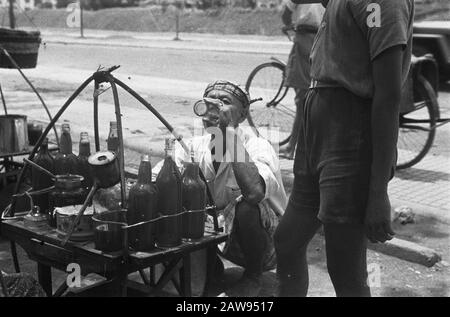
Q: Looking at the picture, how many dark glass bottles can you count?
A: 7